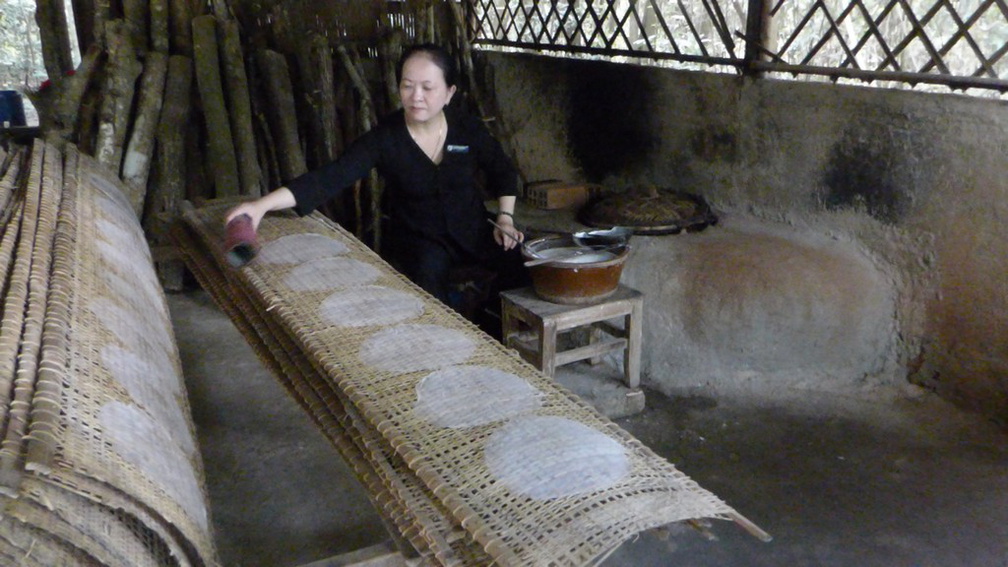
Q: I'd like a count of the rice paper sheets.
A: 14